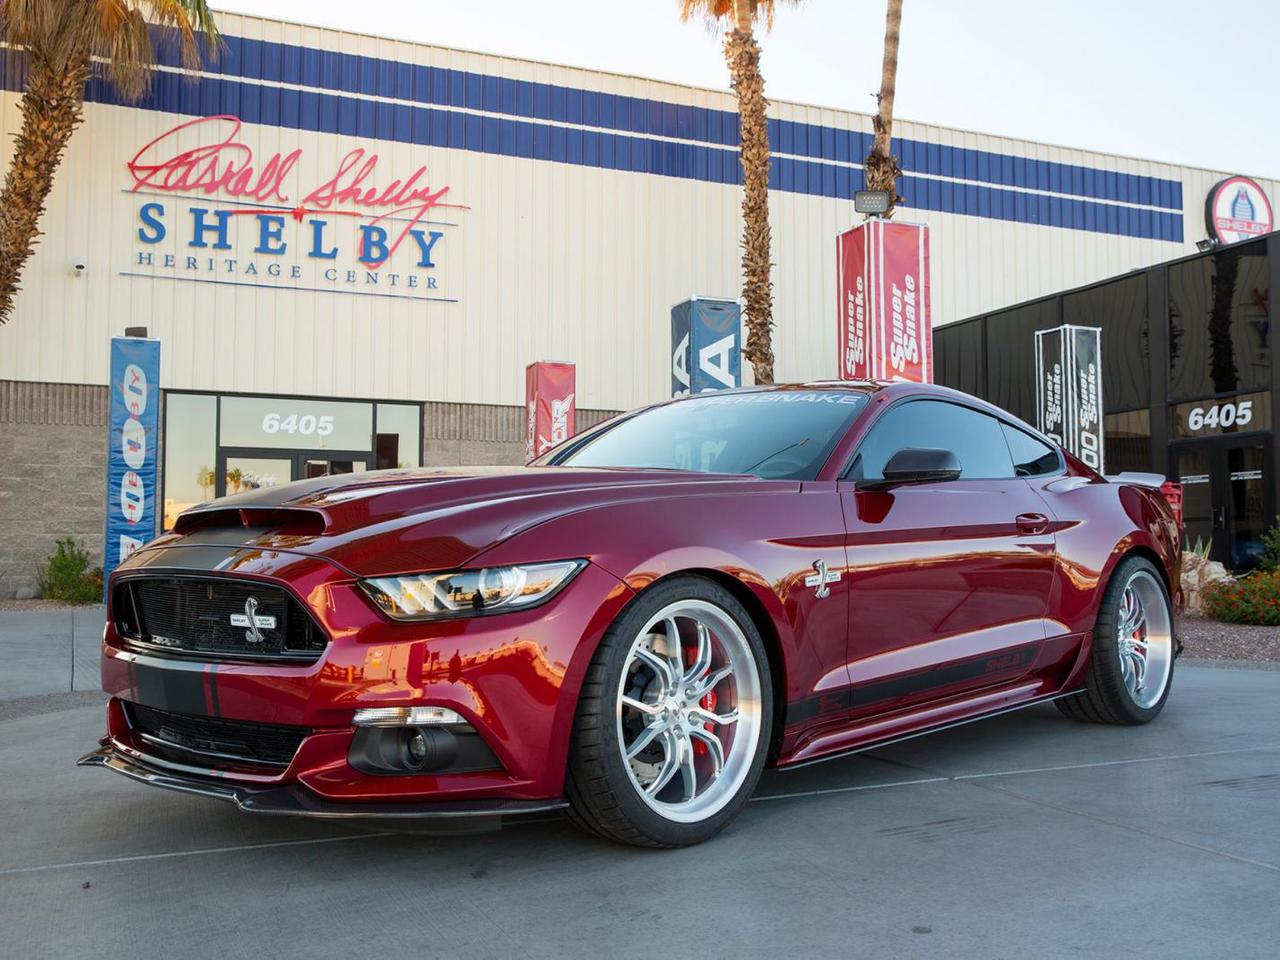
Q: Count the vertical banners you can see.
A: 5